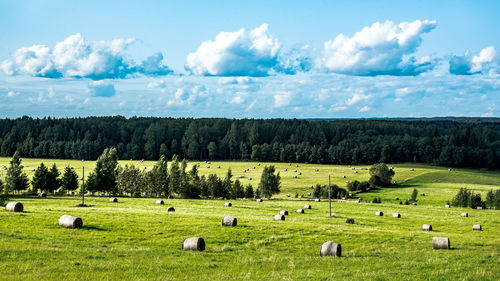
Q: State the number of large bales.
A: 6